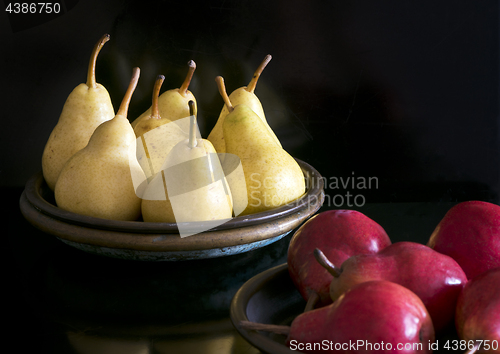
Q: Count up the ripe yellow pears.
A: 7